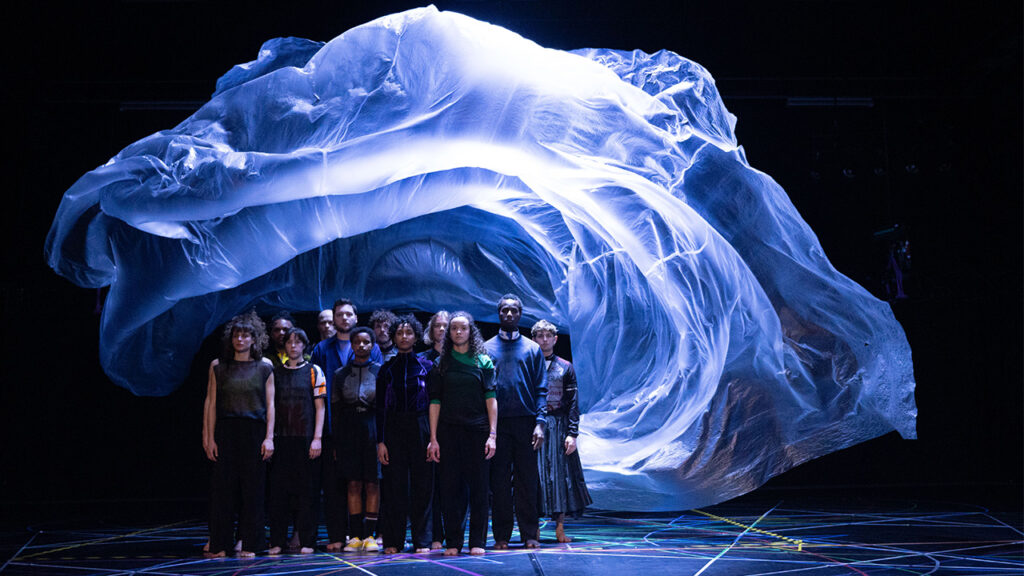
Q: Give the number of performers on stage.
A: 12